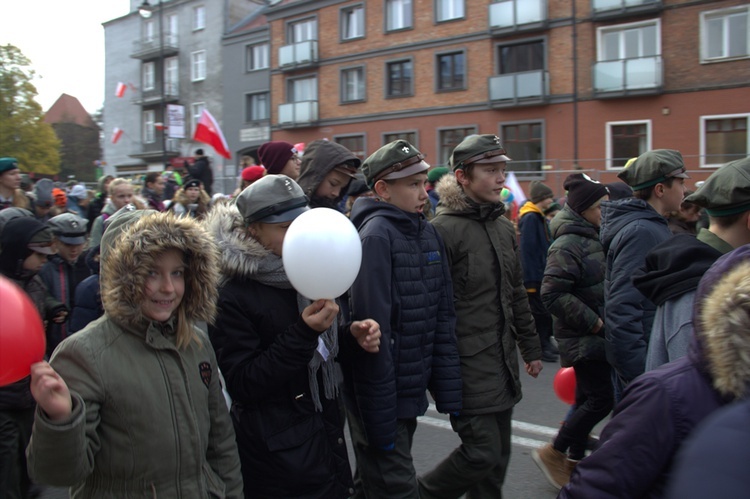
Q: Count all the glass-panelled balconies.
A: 6